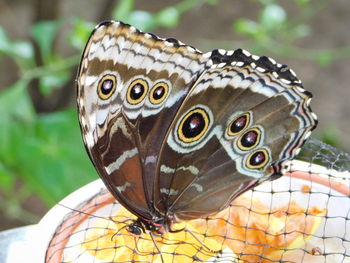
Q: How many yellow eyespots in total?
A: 7